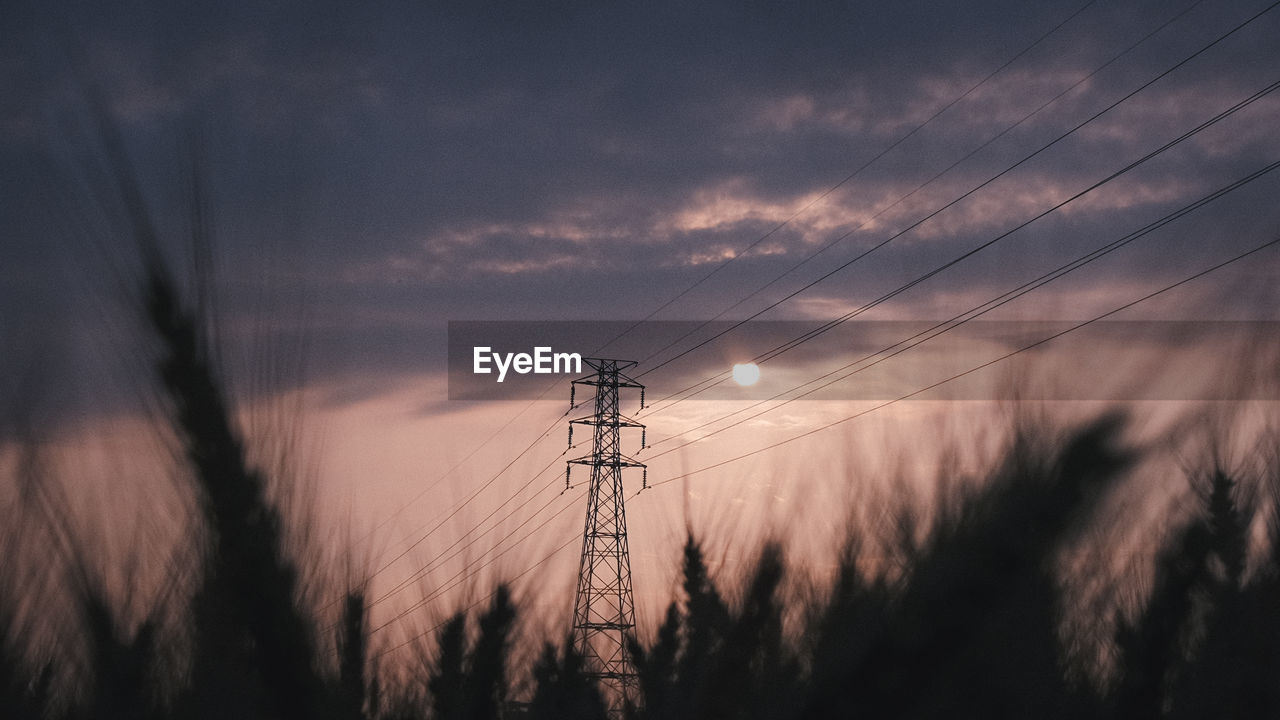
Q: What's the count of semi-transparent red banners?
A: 0